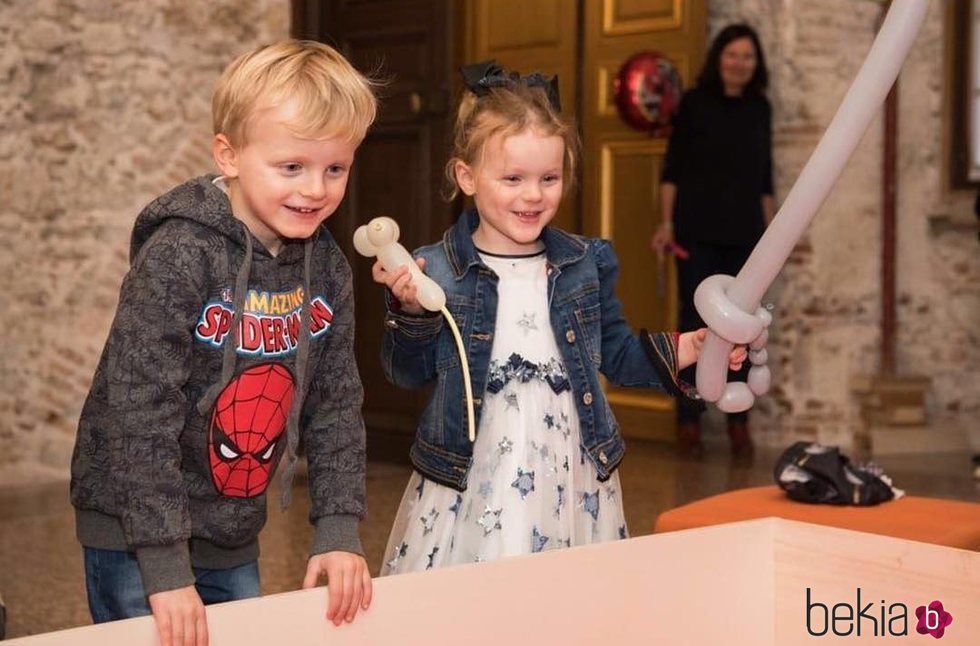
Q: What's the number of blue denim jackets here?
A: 1